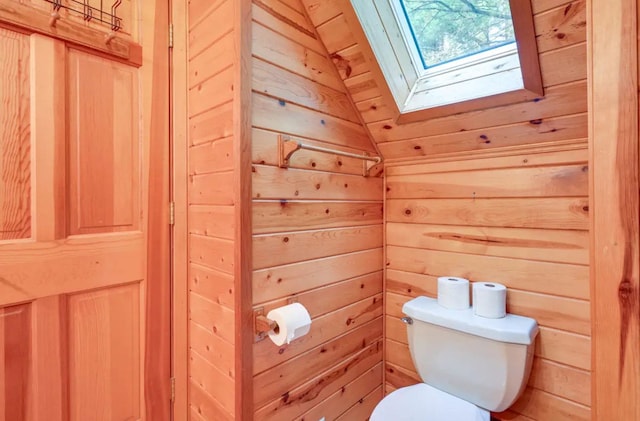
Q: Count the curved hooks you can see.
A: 3